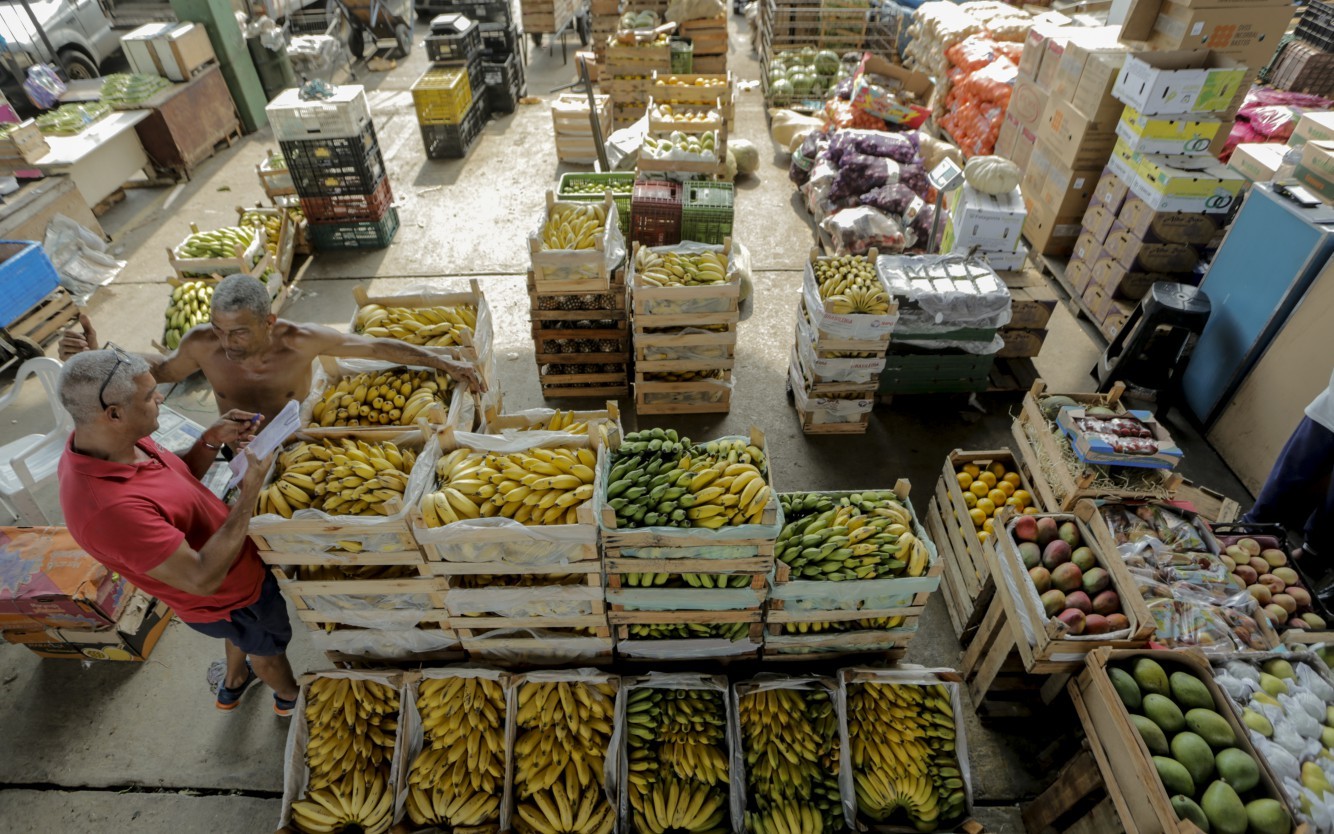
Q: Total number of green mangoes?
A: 12